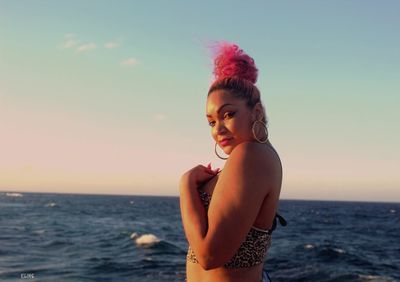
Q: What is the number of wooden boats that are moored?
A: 0